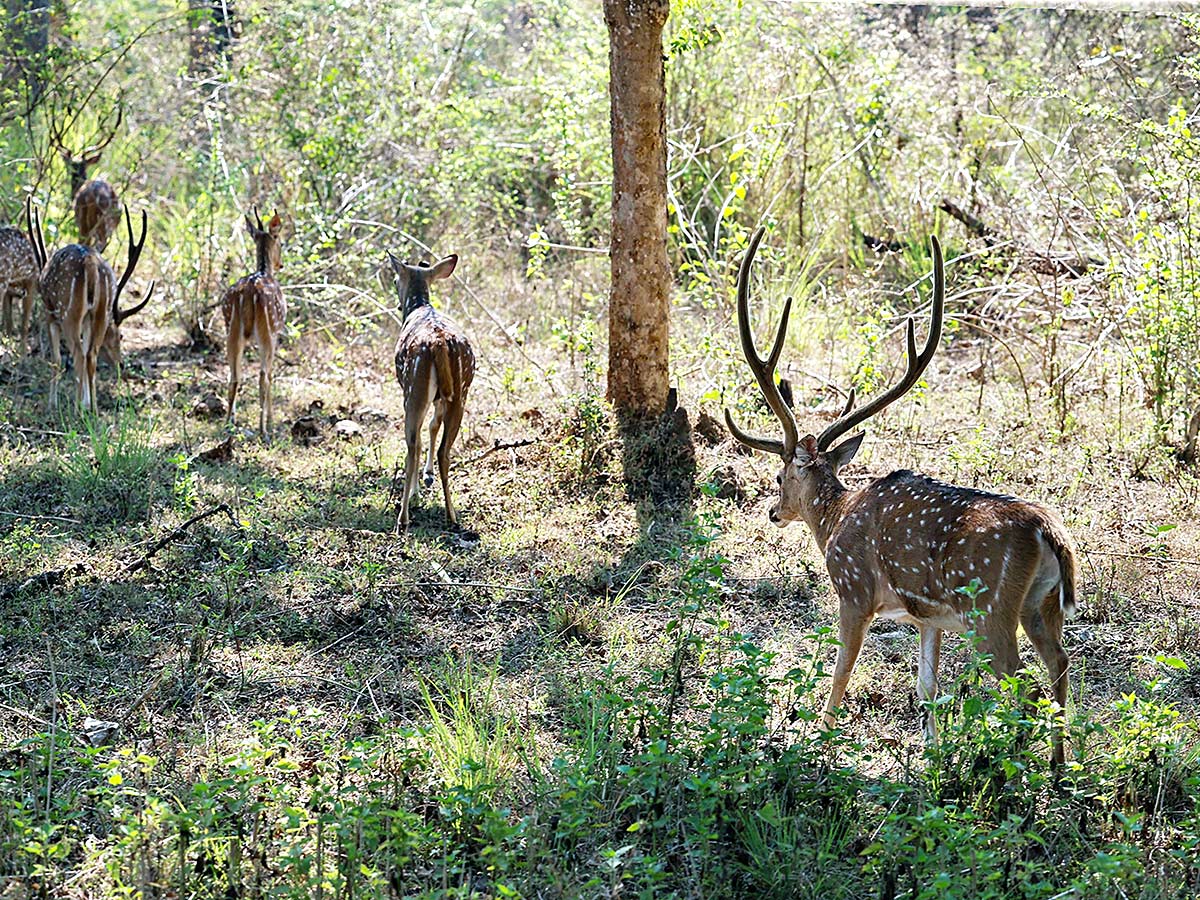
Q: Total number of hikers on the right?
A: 0